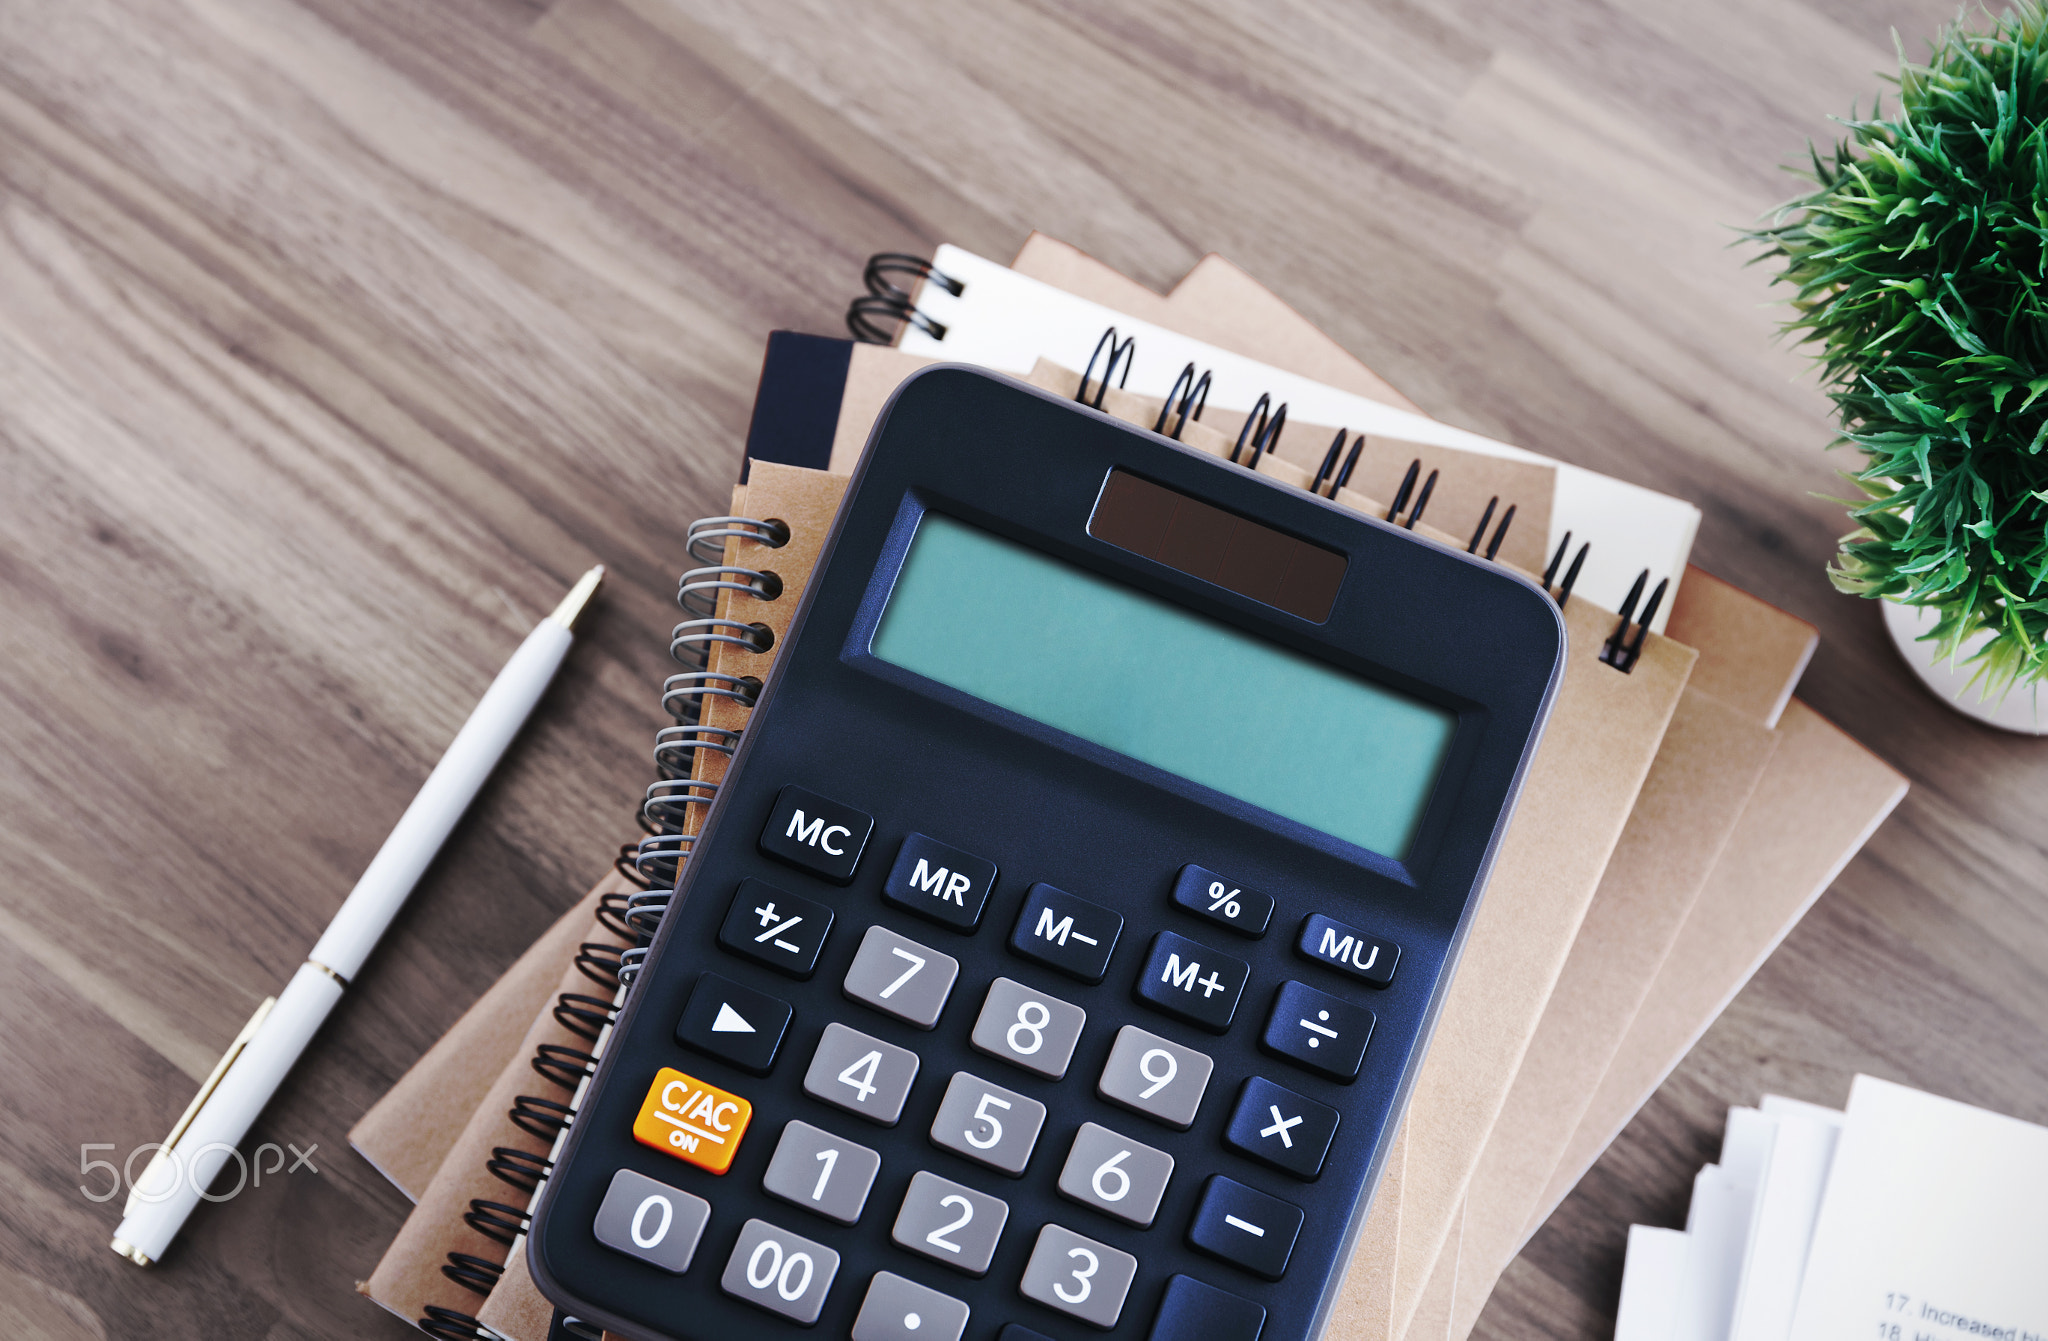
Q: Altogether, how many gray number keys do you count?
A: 11